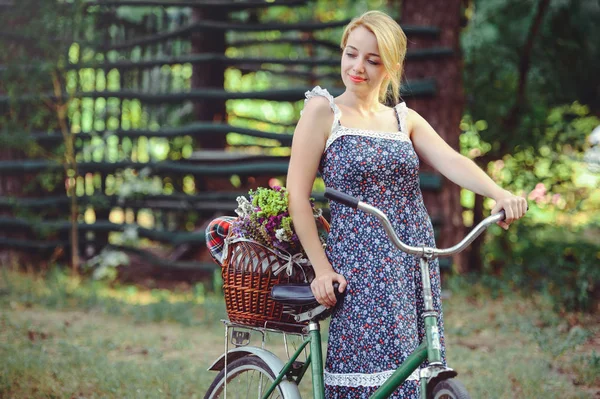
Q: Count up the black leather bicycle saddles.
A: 1